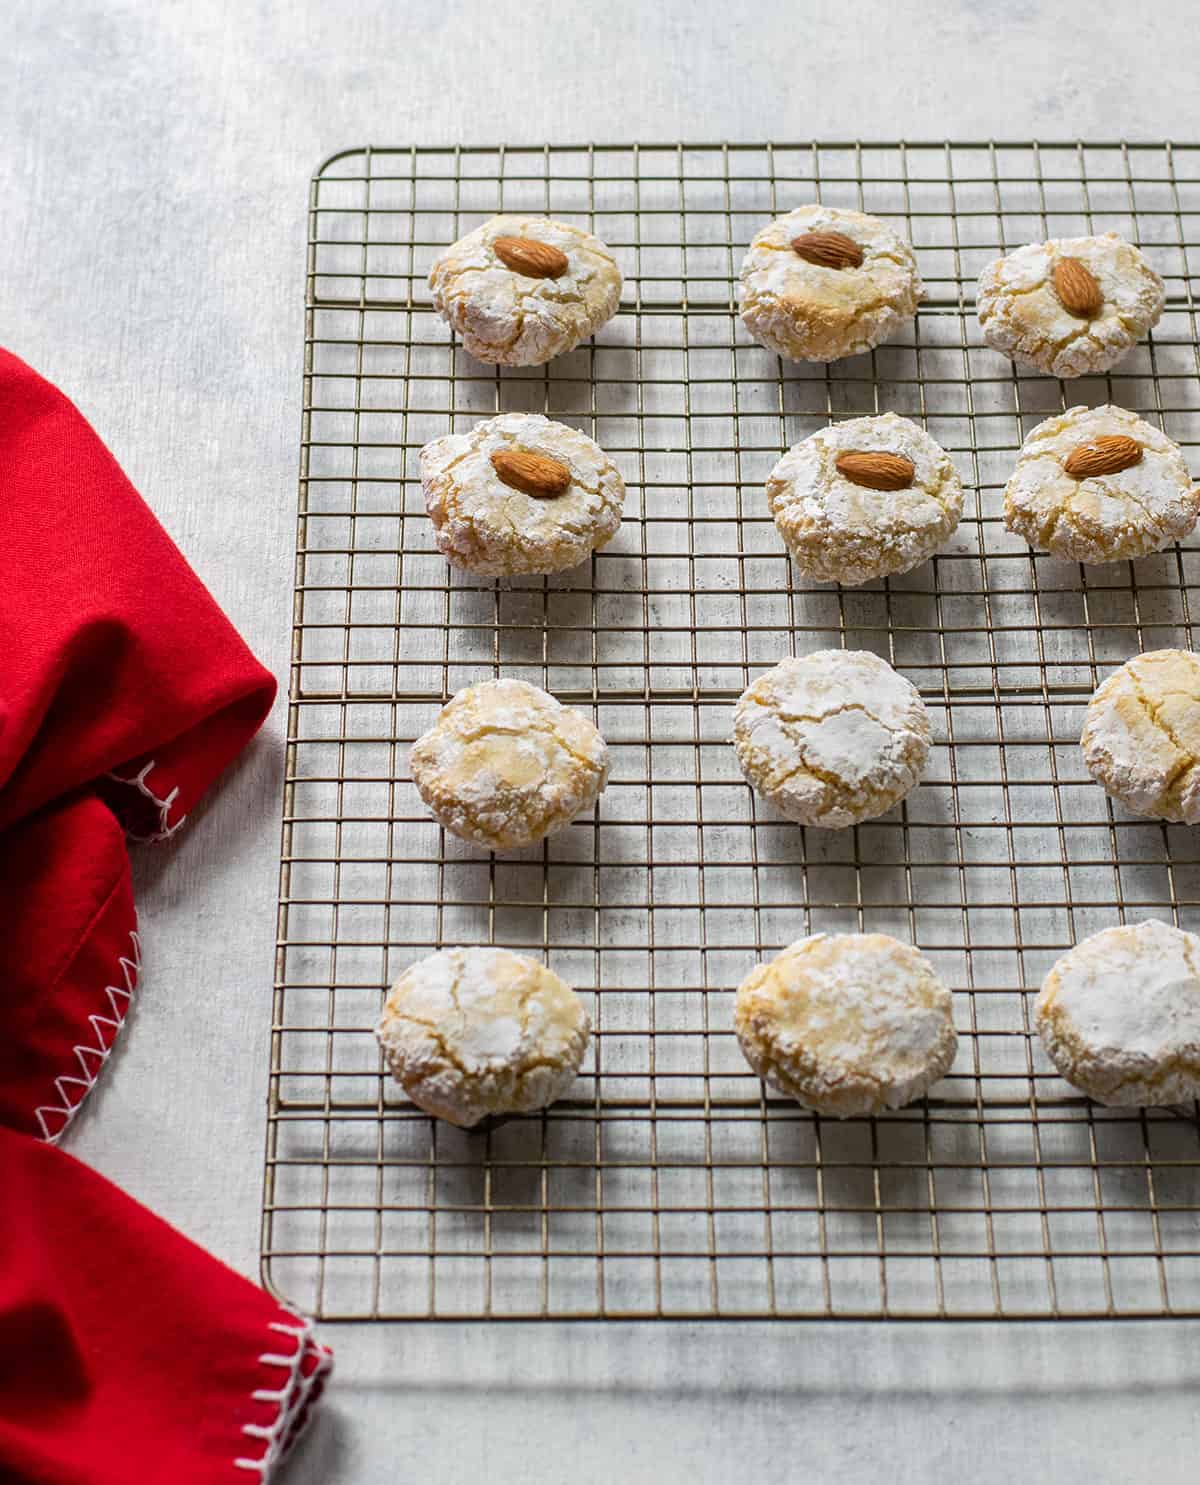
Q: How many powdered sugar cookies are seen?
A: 12